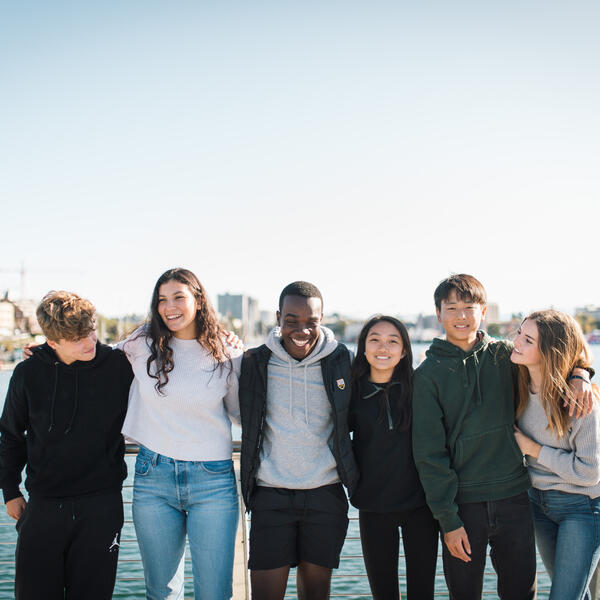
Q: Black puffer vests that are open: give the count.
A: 1